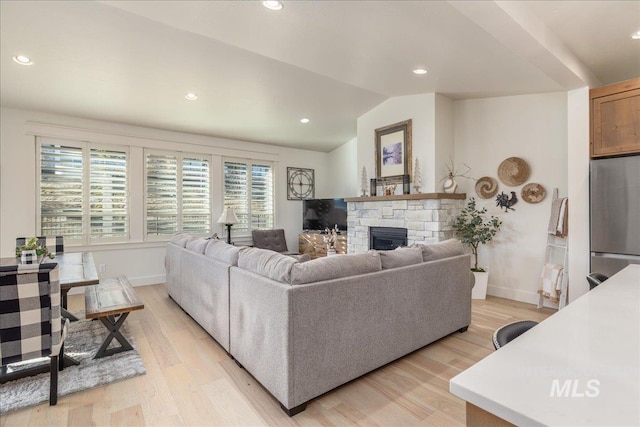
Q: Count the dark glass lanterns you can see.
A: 2